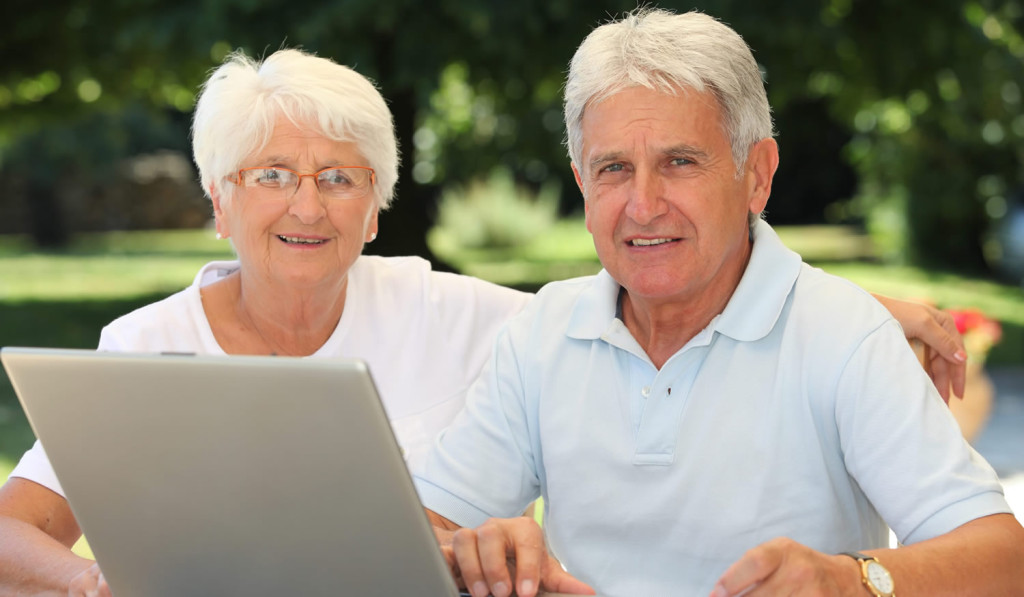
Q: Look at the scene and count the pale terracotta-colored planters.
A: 1